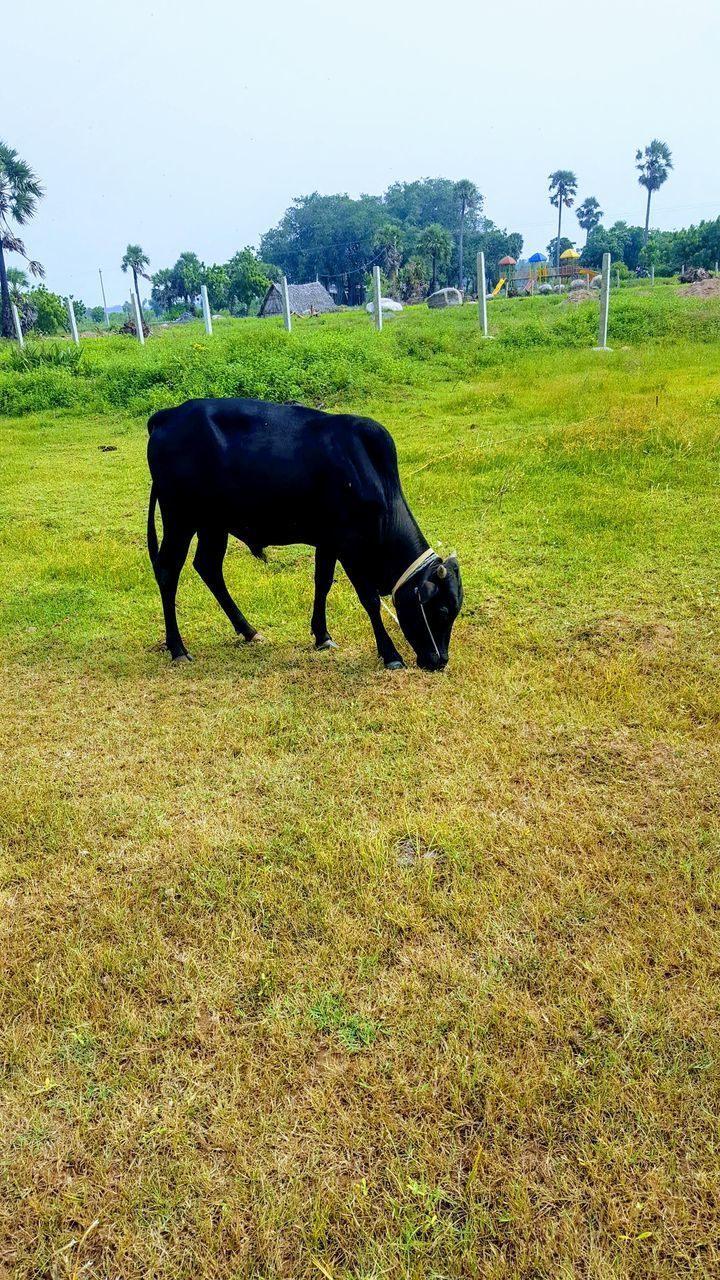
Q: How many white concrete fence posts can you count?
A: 8